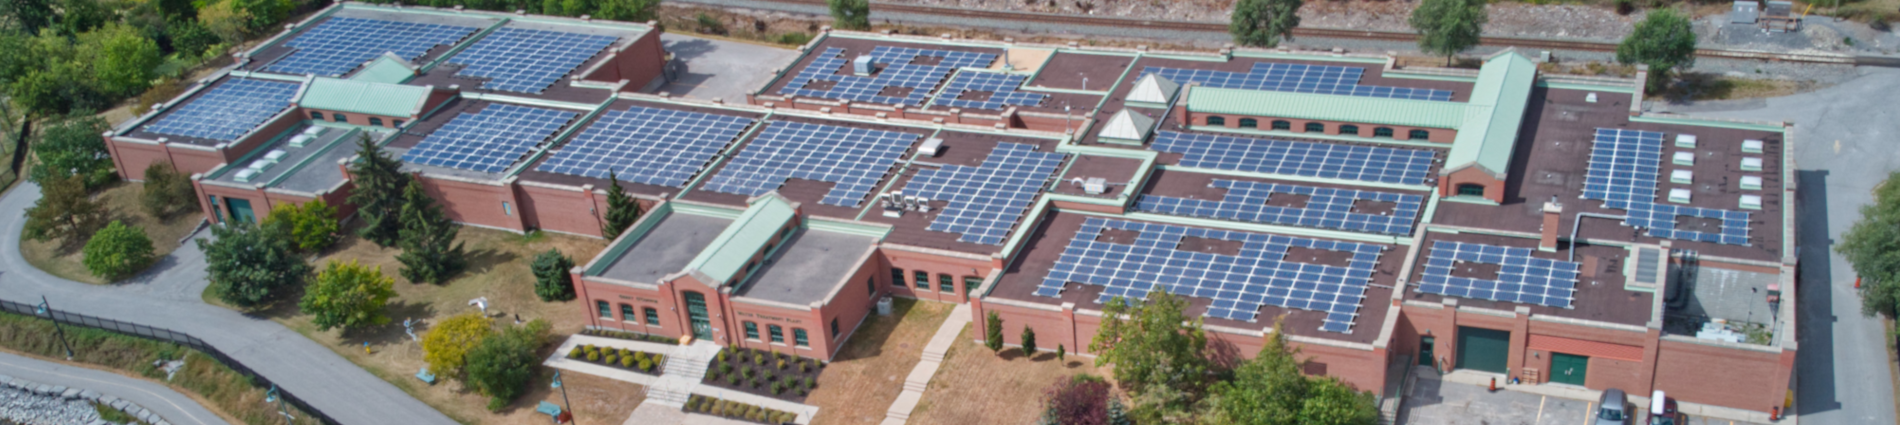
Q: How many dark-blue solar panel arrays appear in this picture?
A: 15